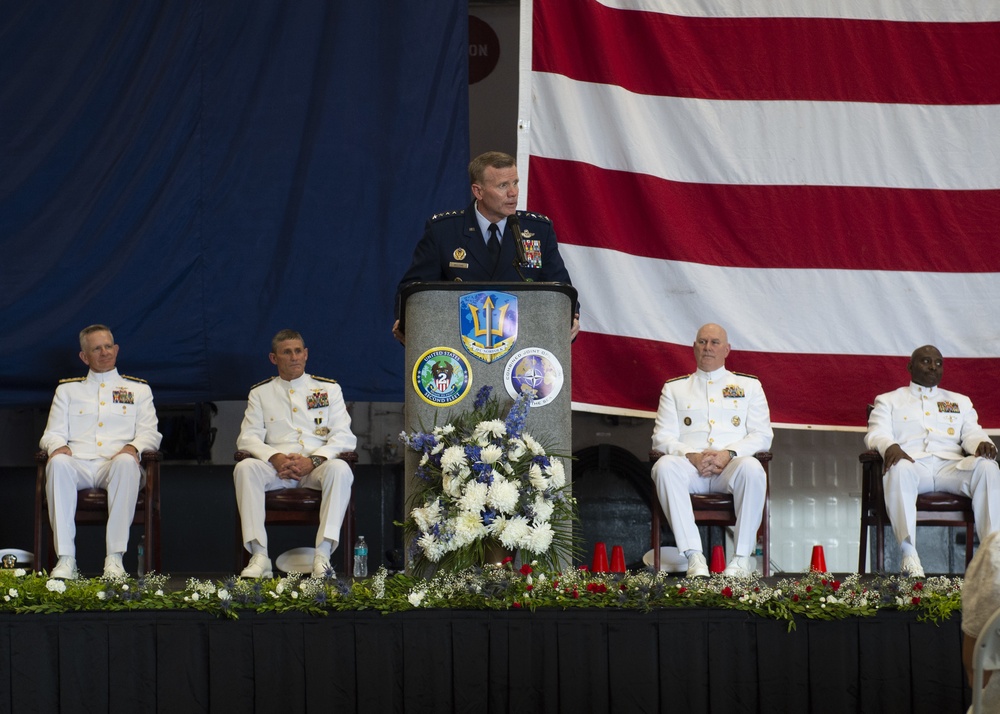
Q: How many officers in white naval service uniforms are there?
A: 4